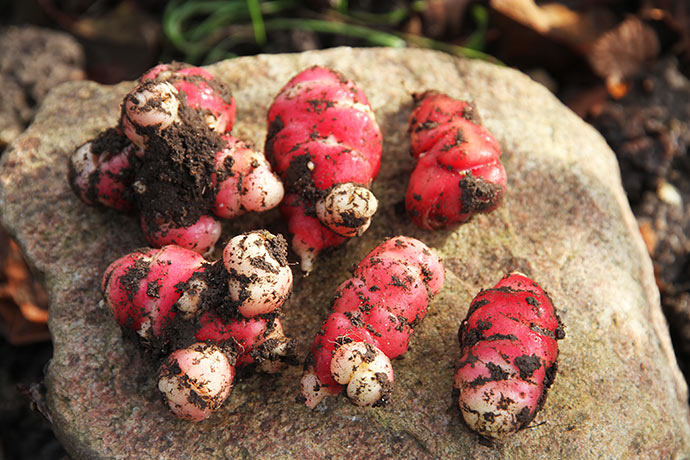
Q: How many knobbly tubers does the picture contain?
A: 6